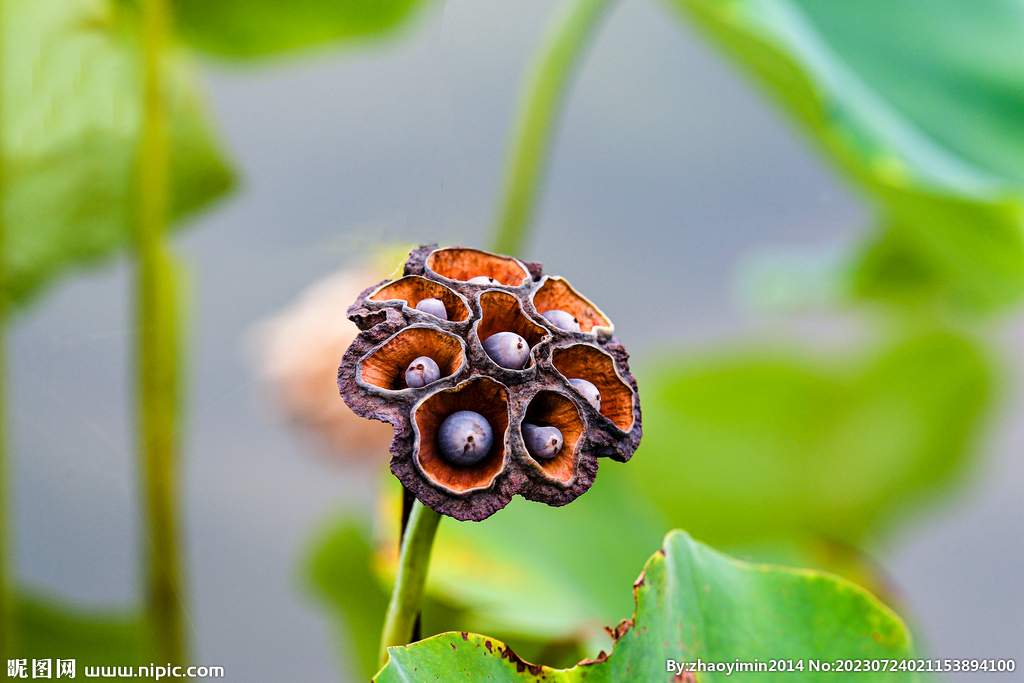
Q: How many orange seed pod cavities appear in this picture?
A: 8